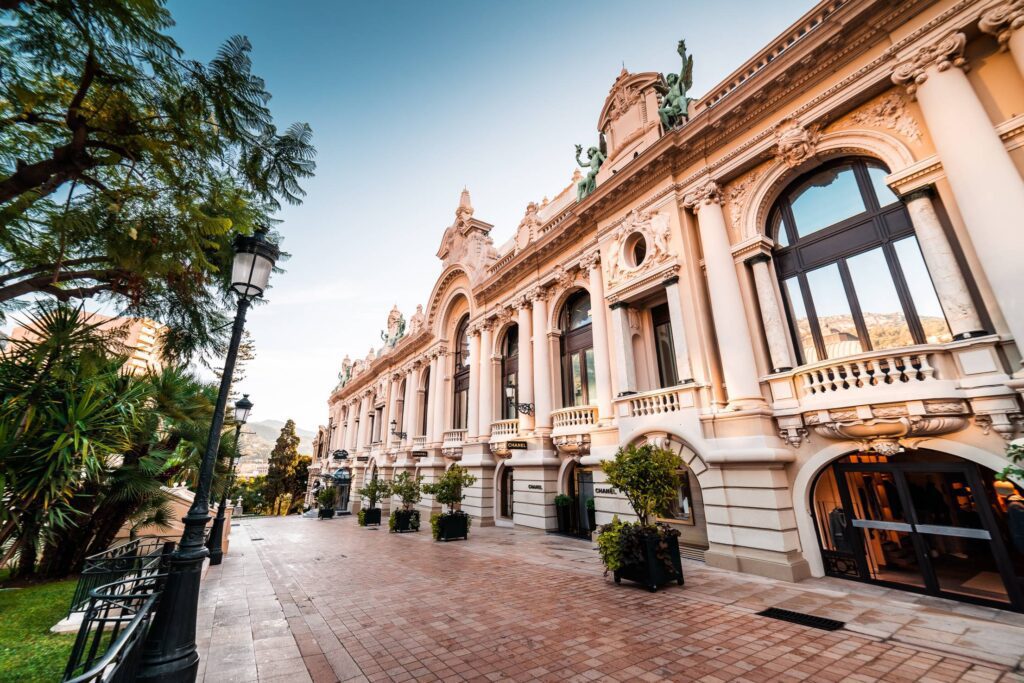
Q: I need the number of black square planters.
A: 5